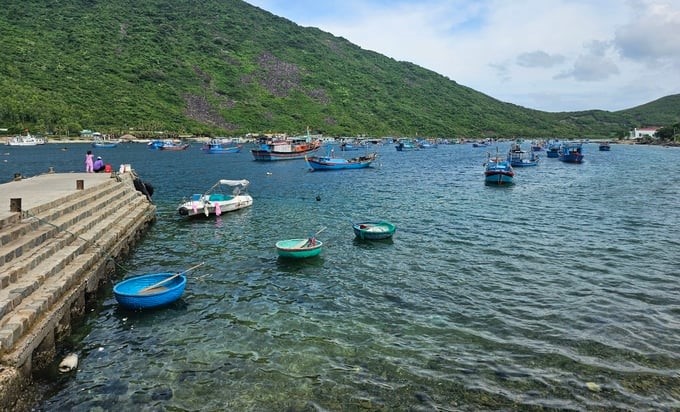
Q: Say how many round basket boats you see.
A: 3